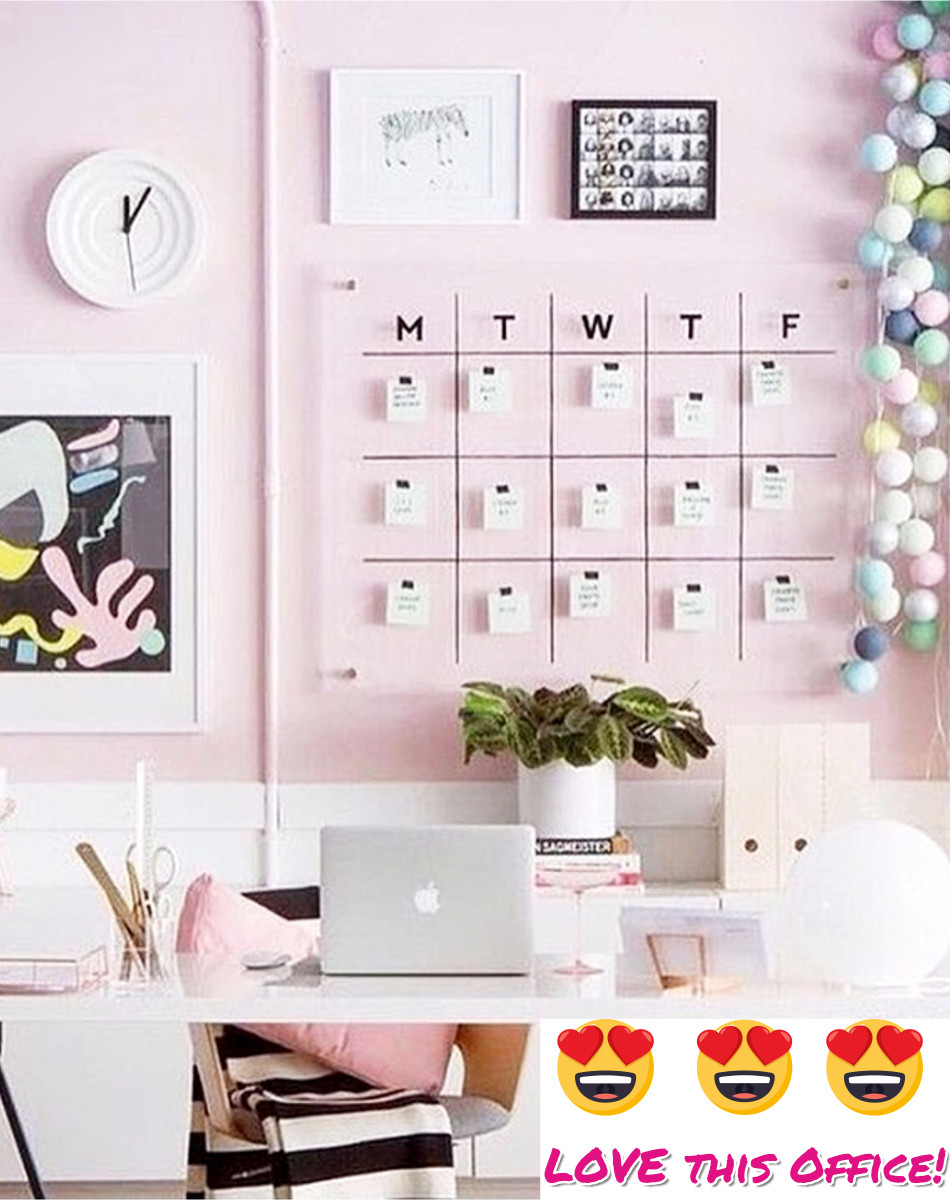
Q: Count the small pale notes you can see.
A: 15